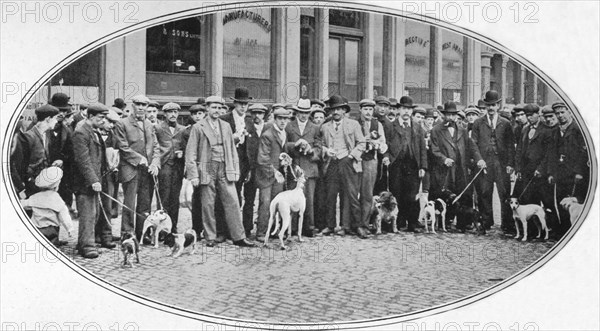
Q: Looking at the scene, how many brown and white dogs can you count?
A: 0